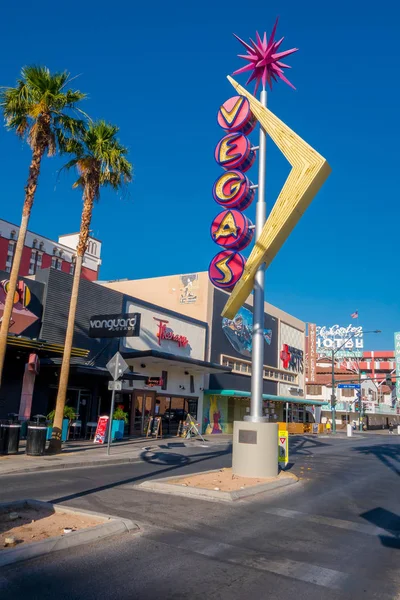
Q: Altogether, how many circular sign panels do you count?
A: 5